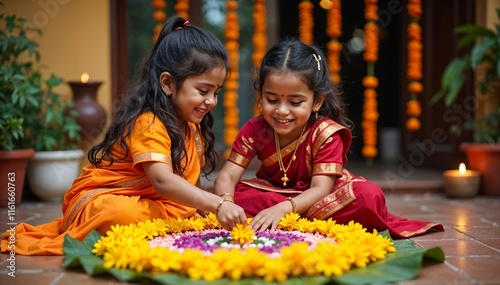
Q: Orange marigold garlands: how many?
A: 8